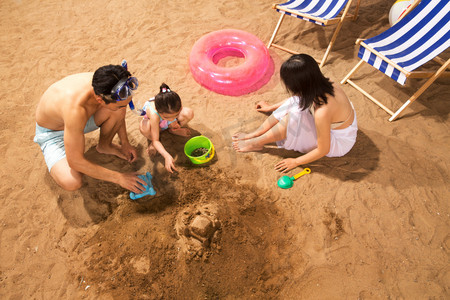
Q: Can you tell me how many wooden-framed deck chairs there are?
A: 2